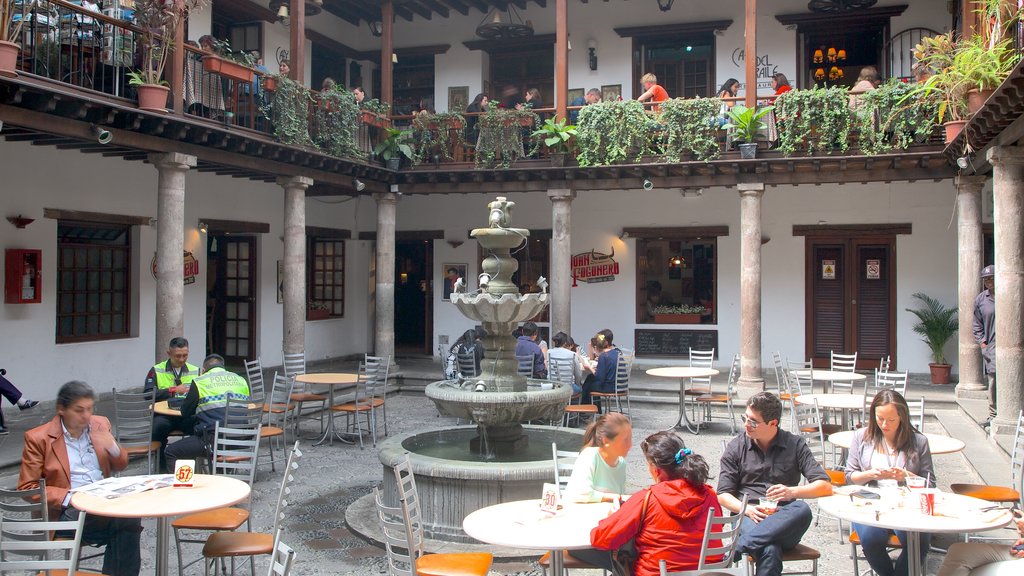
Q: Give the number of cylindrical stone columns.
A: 7